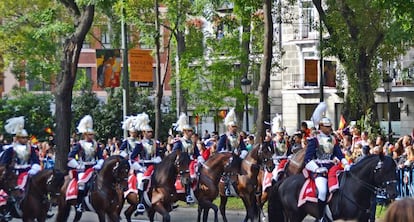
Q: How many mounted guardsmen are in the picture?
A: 8